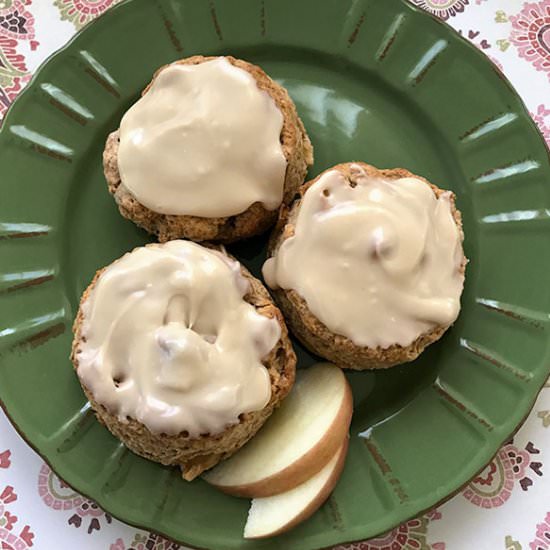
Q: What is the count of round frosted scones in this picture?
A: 3